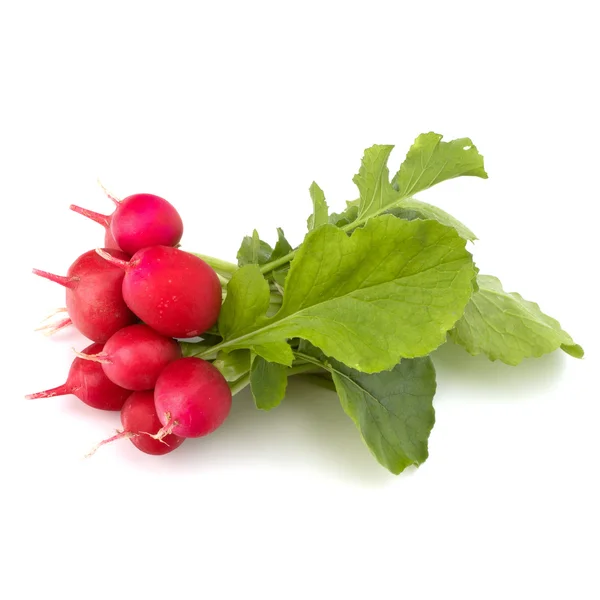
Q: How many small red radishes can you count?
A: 8